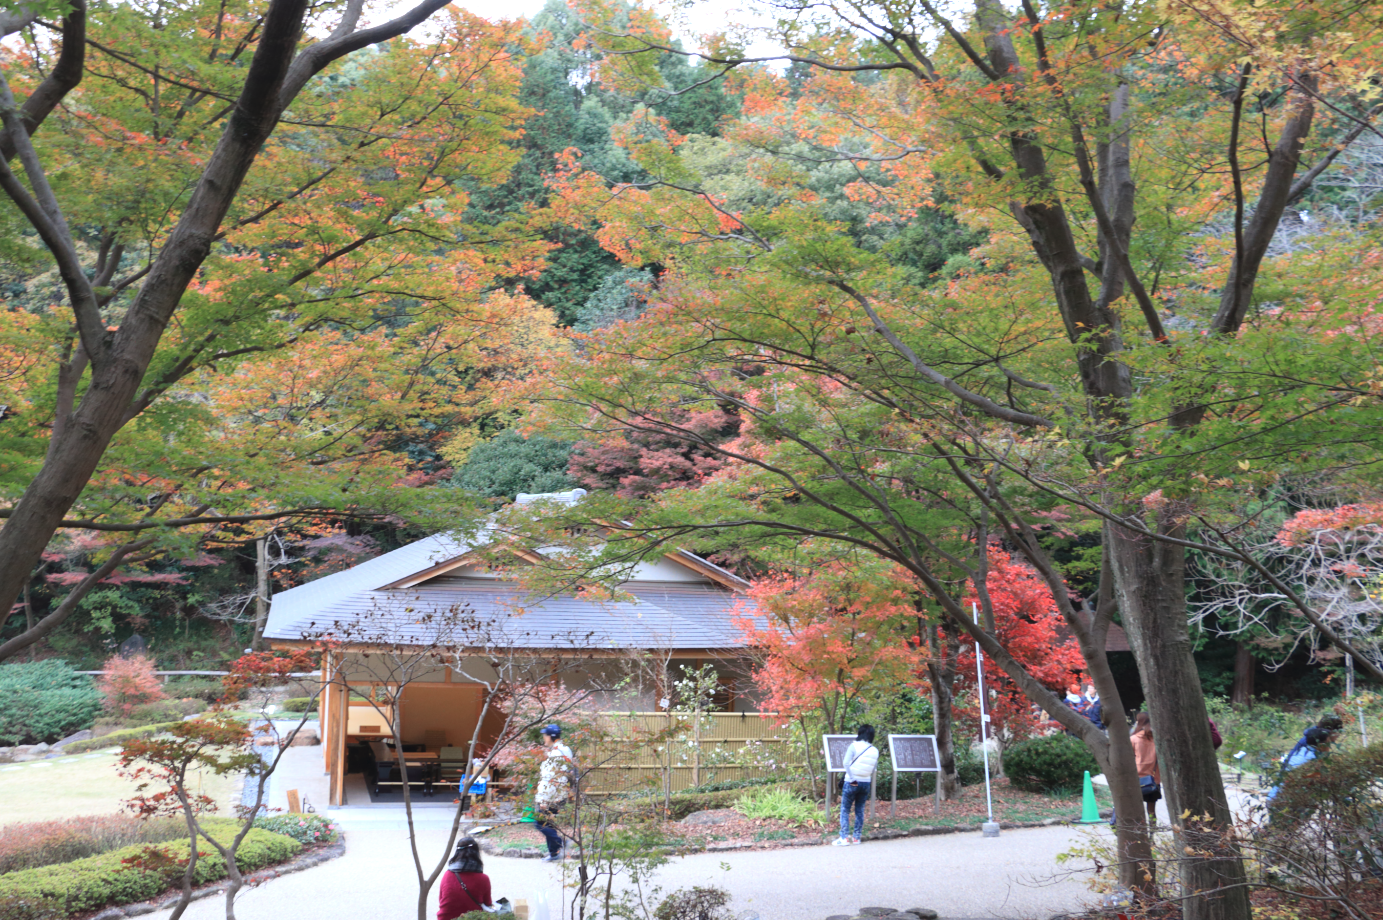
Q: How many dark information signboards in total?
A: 2